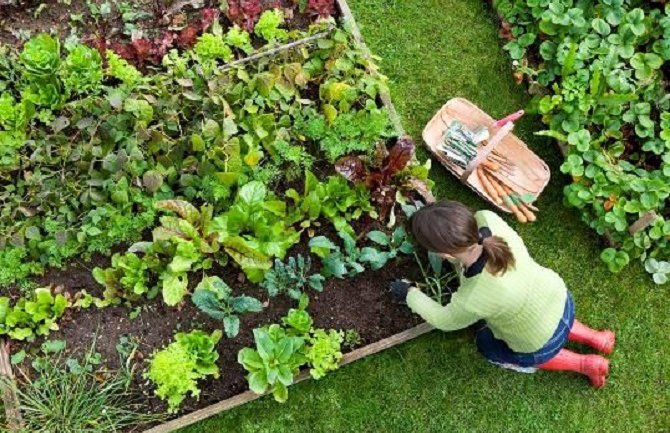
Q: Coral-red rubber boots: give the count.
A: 2